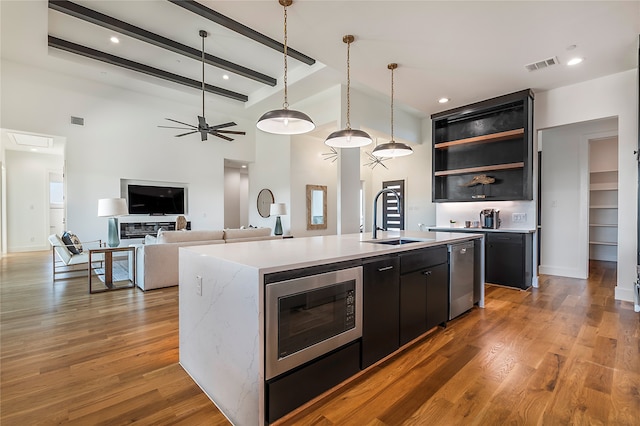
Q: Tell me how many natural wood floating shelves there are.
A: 2